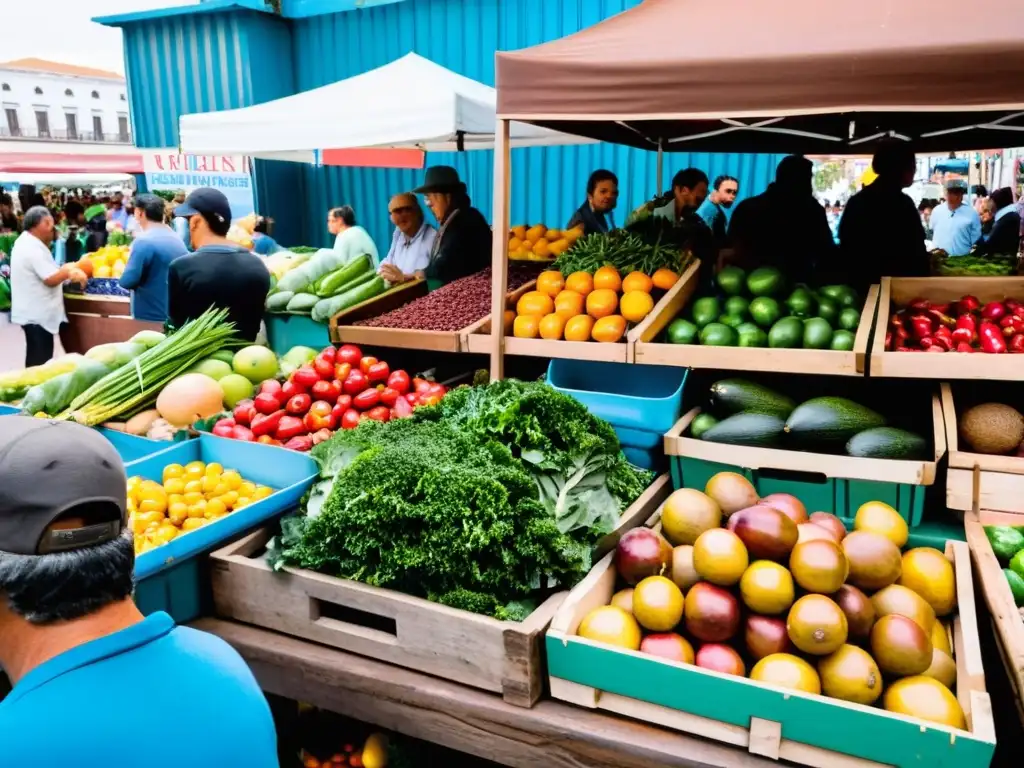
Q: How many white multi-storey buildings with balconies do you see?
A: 1